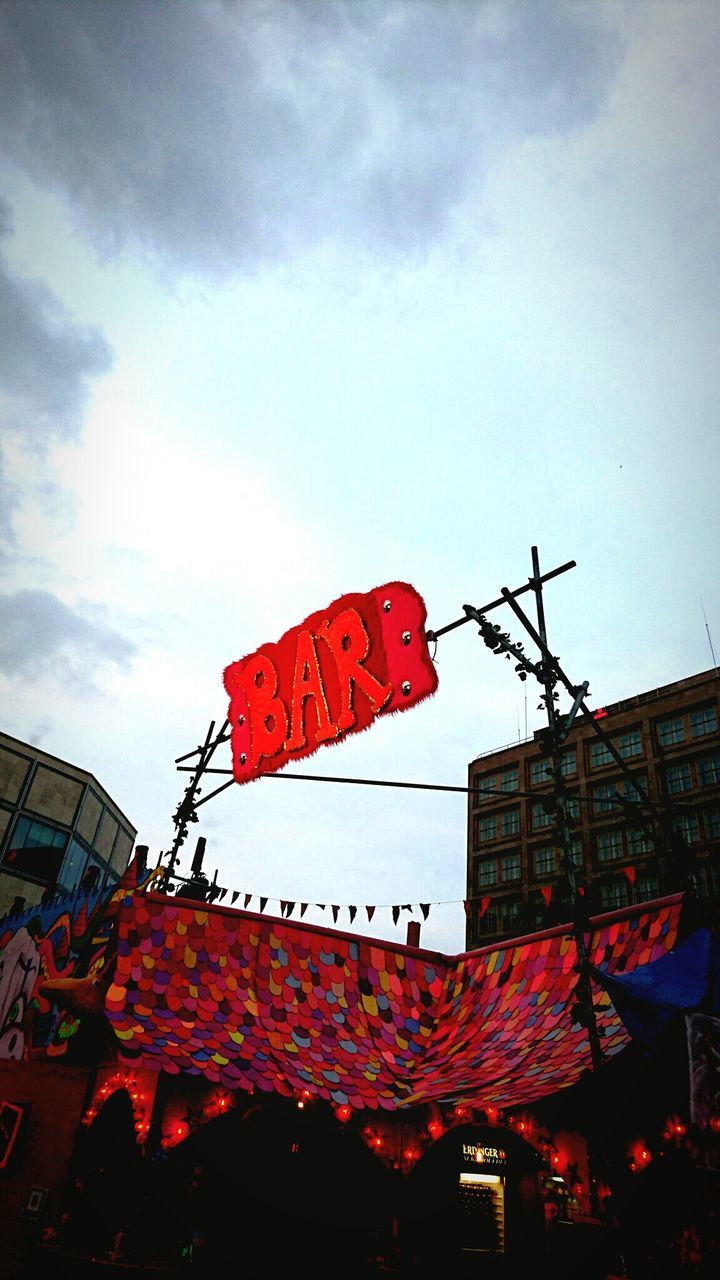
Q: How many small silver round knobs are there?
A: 5